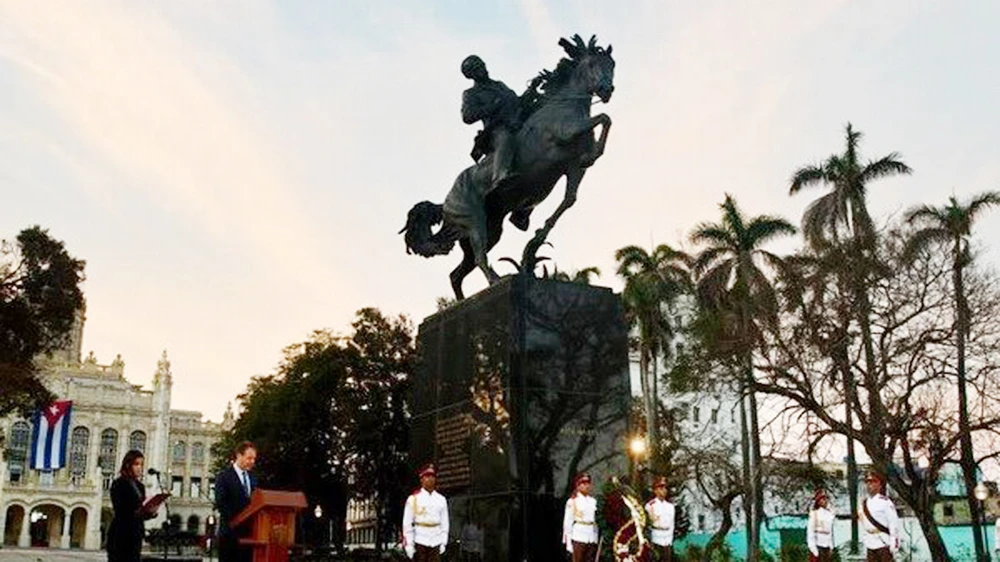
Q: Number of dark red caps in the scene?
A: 5